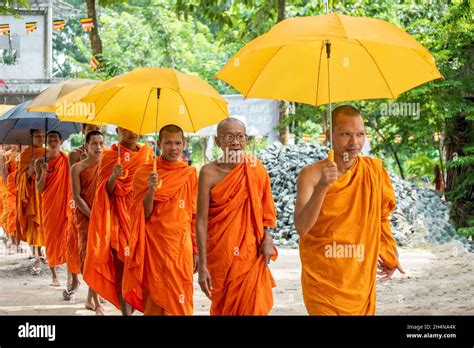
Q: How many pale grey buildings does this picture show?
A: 1